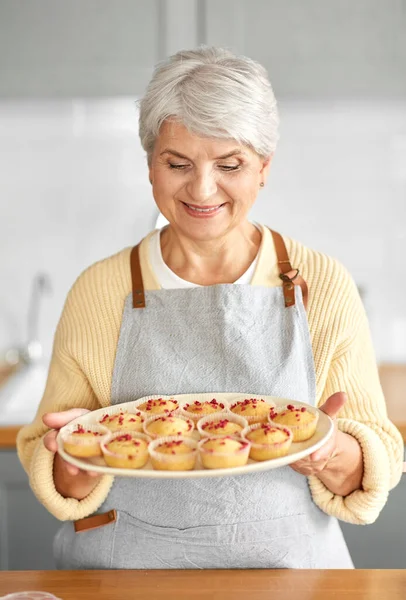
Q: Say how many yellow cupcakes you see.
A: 12